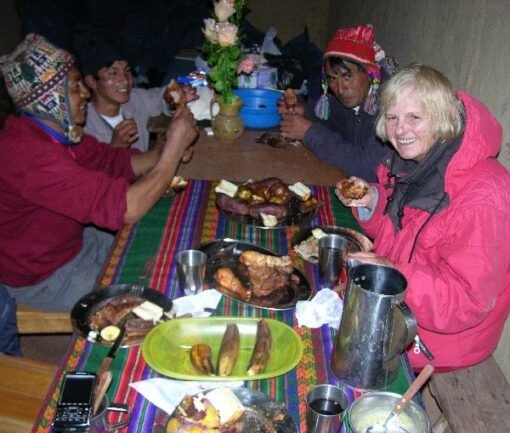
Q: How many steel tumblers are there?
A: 3